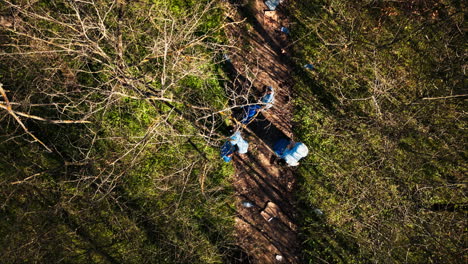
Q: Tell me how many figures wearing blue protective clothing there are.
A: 3